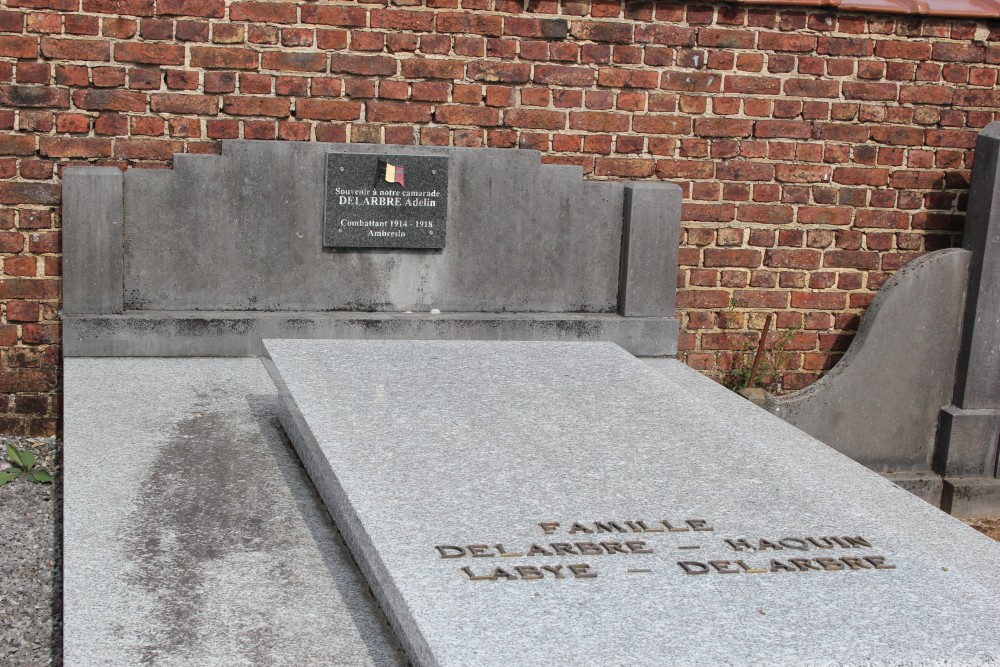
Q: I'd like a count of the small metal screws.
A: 4